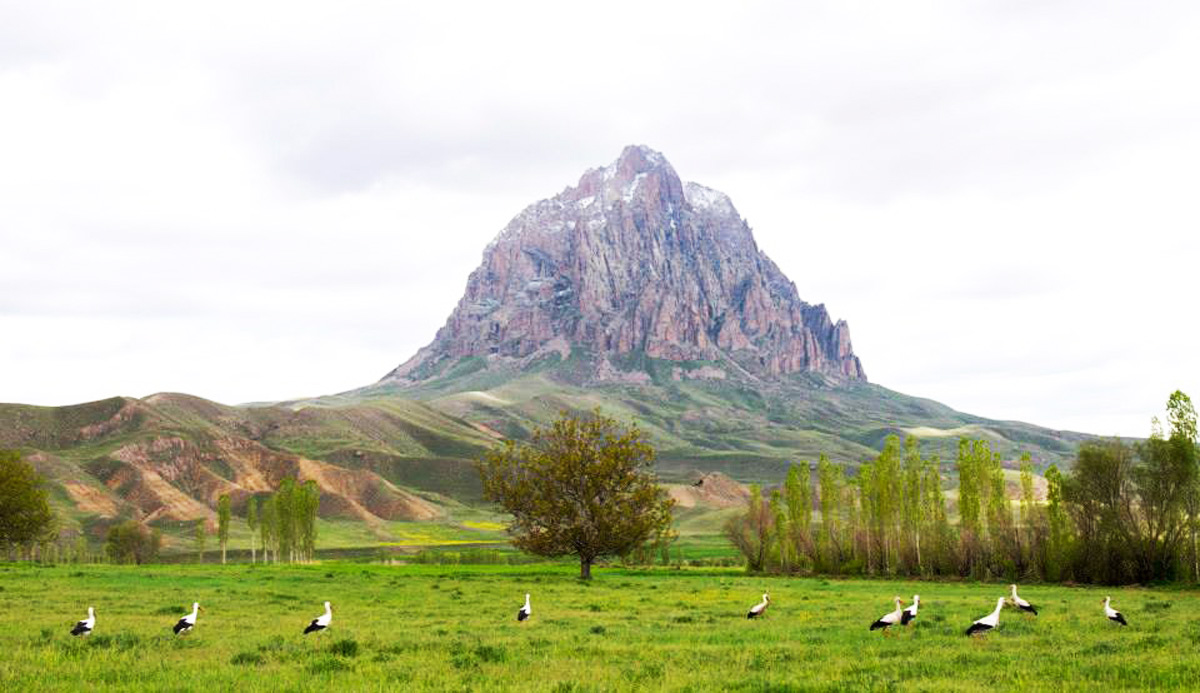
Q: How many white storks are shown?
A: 10